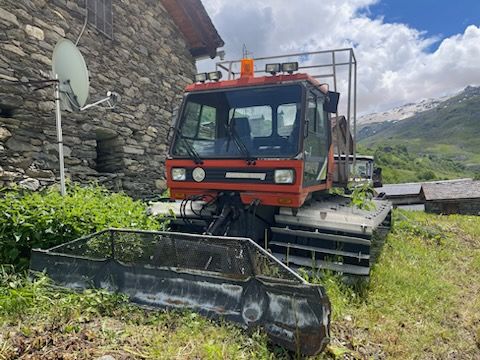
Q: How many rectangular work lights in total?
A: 4